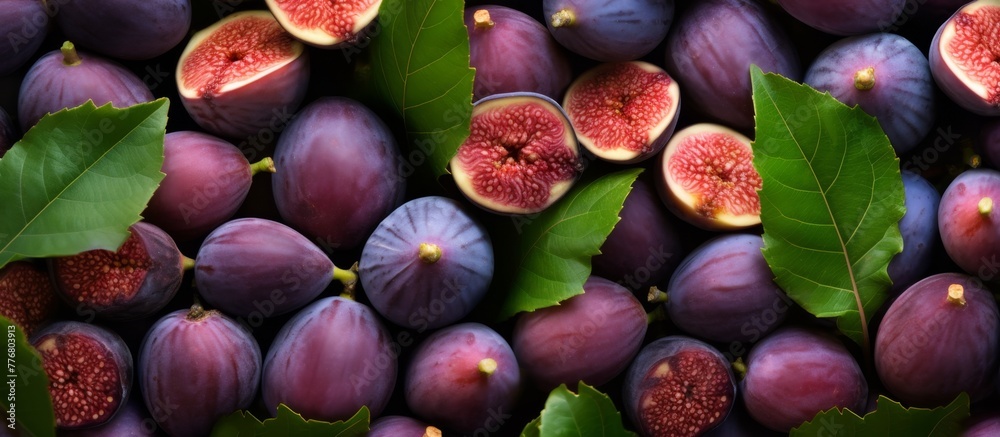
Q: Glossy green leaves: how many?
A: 8